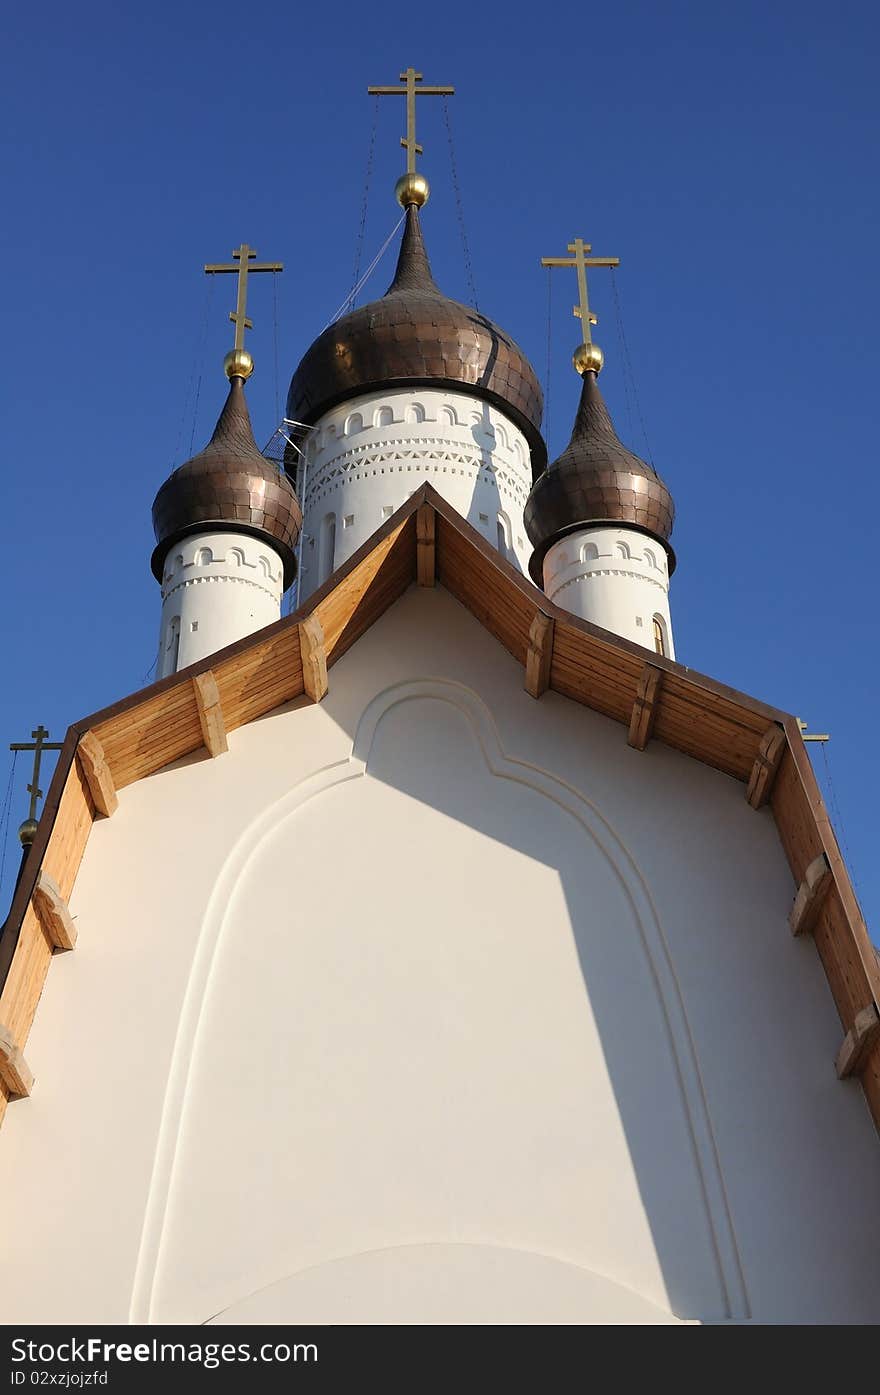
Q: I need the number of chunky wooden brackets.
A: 11